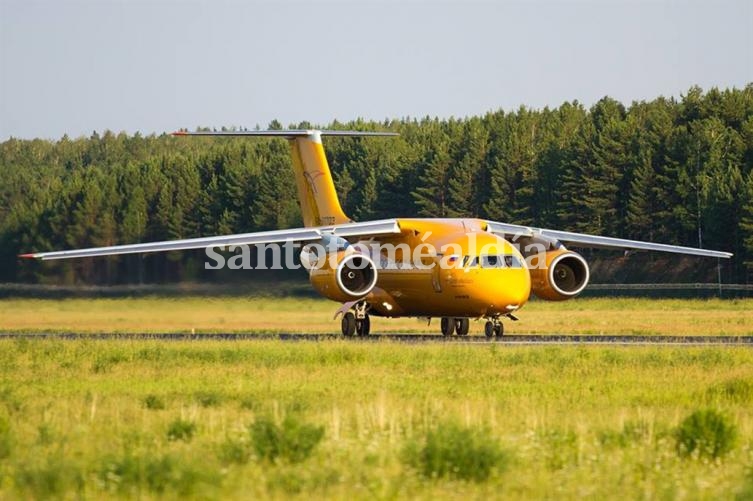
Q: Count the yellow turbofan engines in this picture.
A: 2